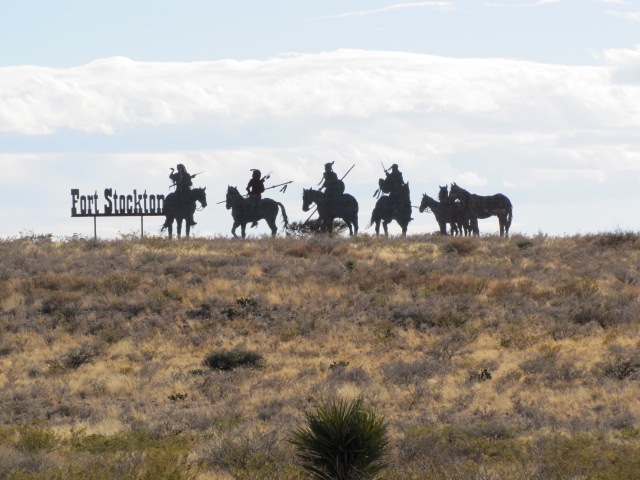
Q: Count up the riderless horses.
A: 3